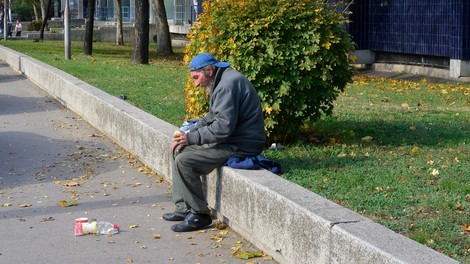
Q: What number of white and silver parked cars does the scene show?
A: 0